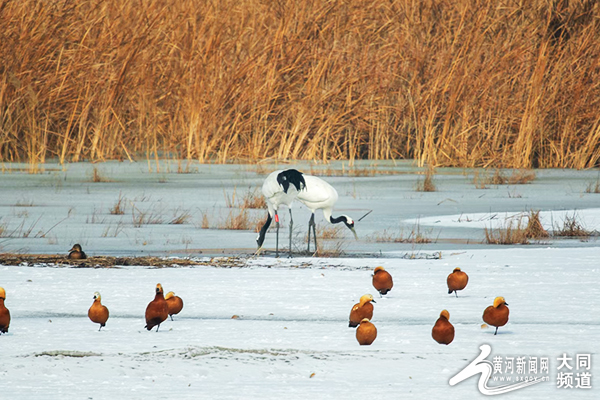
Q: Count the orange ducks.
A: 10